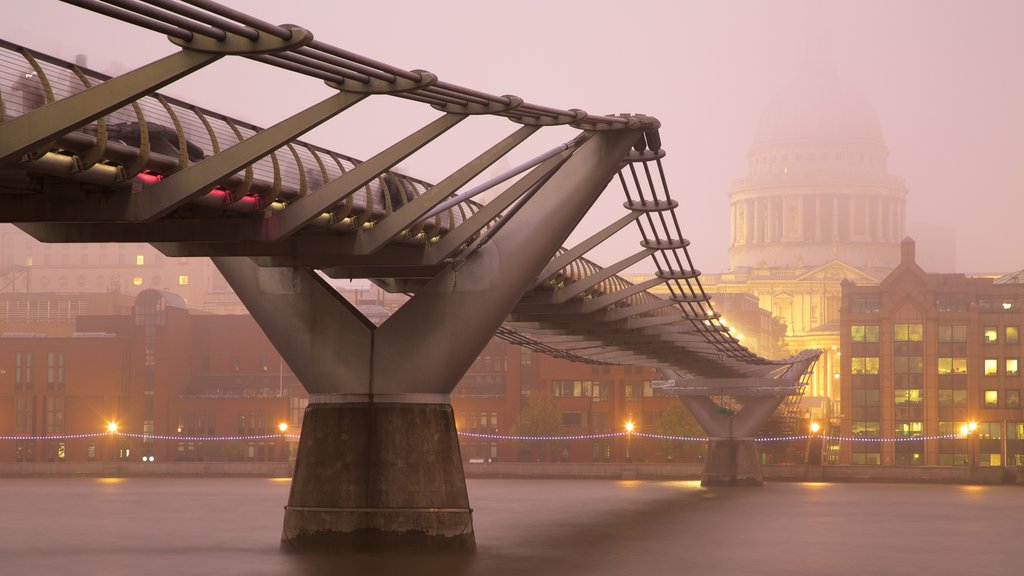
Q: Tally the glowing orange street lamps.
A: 5